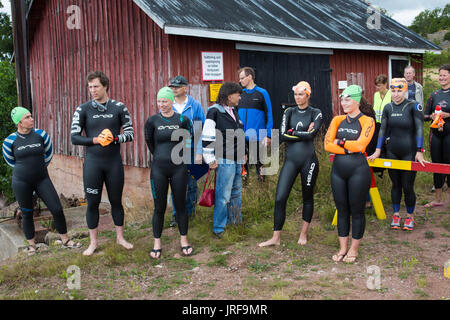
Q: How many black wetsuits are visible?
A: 7